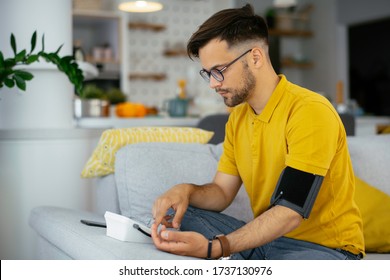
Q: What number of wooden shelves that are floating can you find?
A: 5